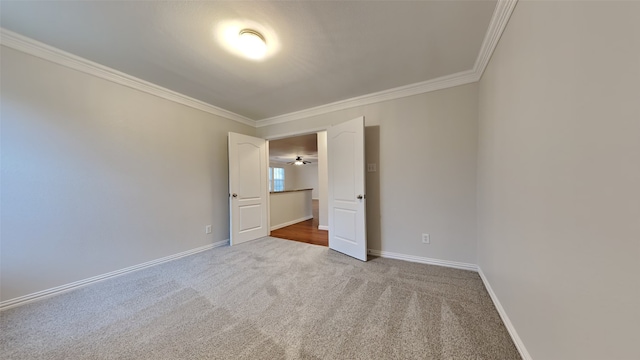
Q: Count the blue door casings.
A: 0